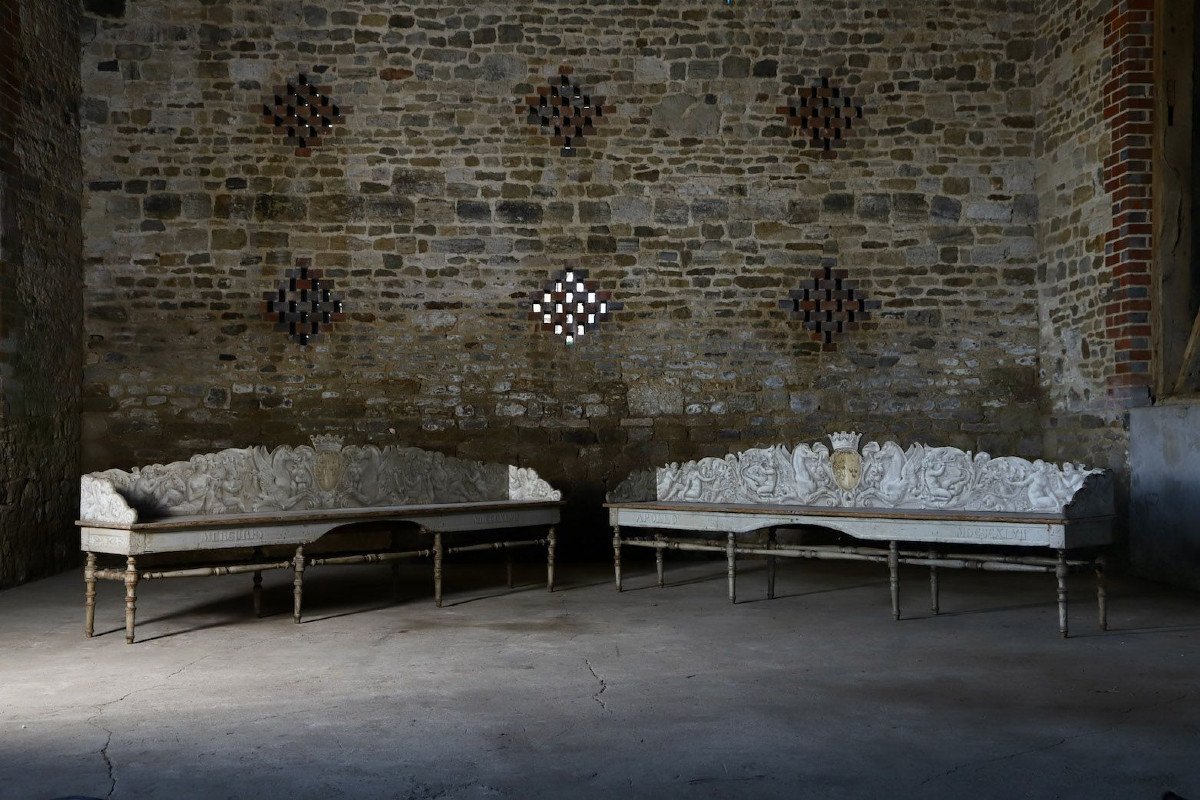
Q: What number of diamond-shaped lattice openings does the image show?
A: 6